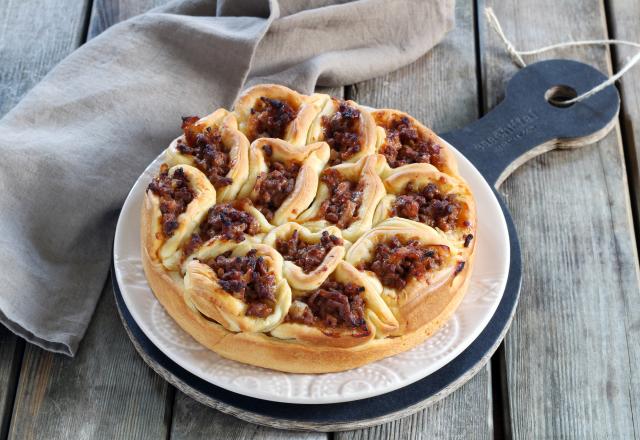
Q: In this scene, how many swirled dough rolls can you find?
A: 13